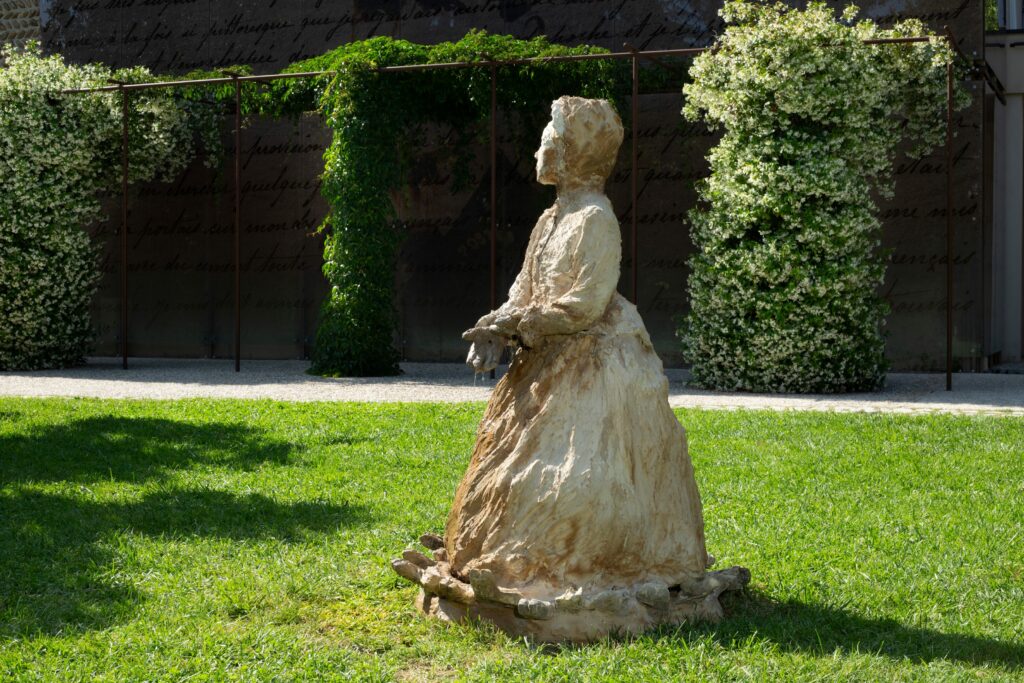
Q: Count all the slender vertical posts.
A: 5